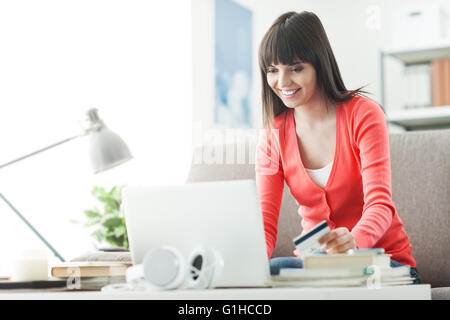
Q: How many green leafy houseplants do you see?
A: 1